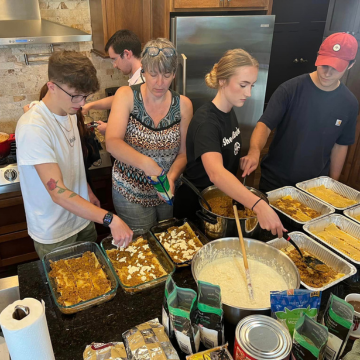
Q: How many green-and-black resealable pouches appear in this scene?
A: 5